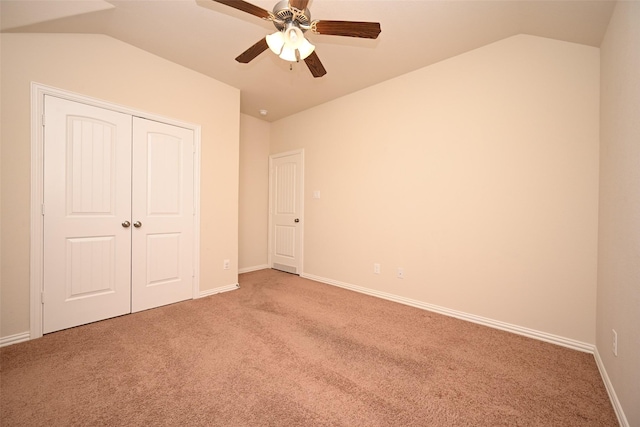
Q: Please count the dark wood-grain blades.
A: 5